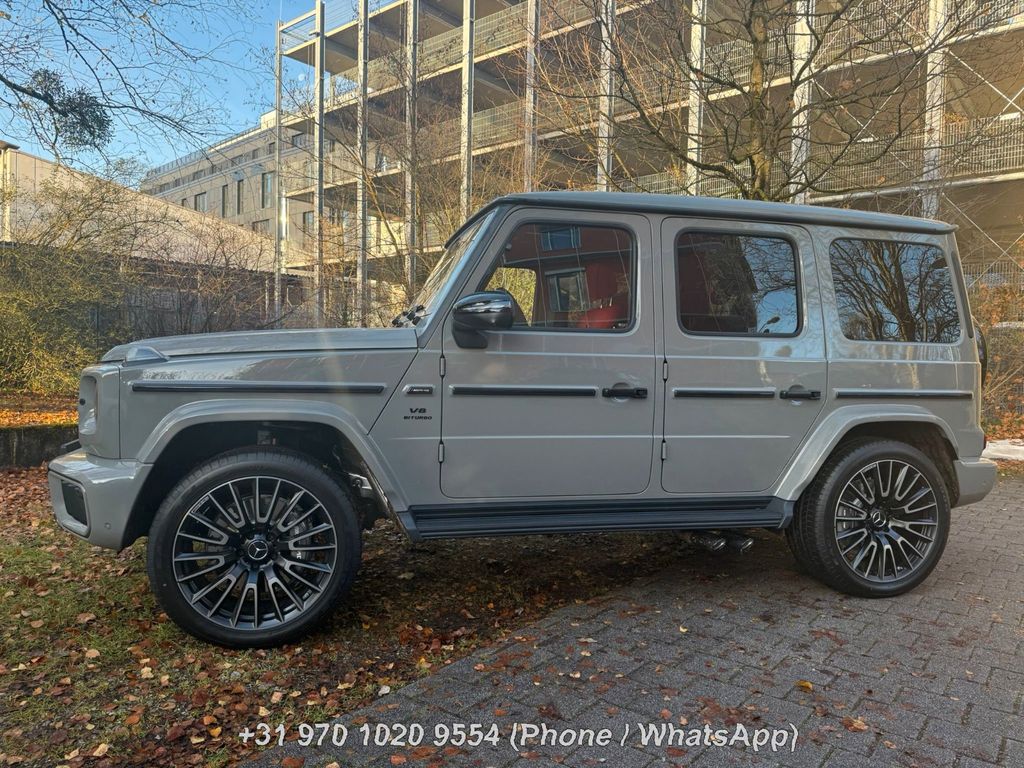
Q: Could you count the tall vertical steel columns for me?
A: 10